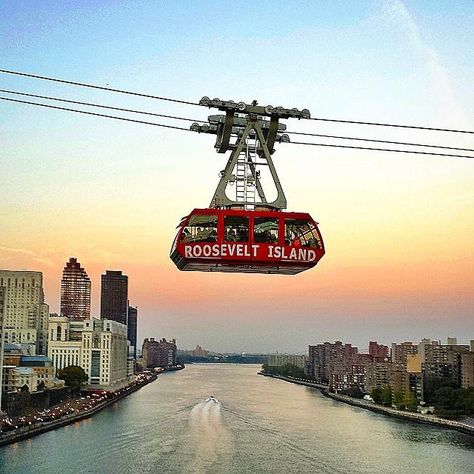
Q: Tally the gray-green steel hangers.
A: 1